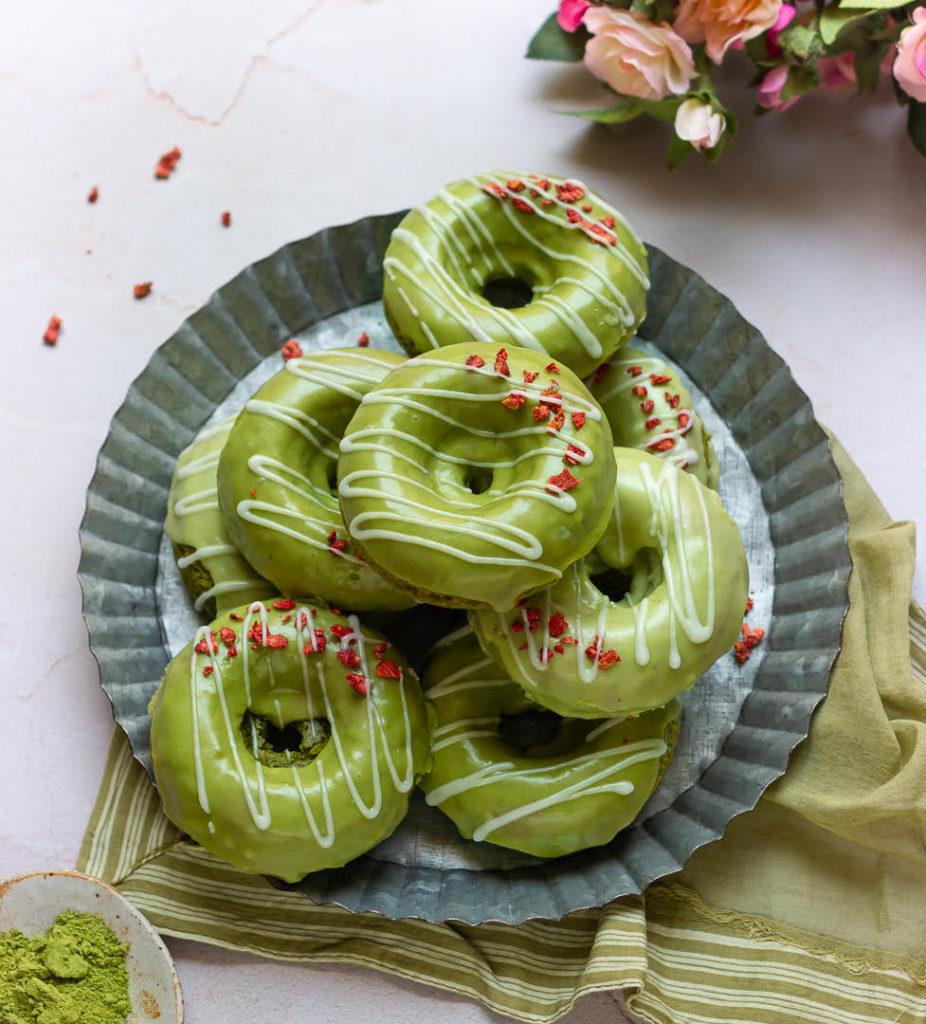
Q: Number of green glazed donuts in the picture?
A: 8